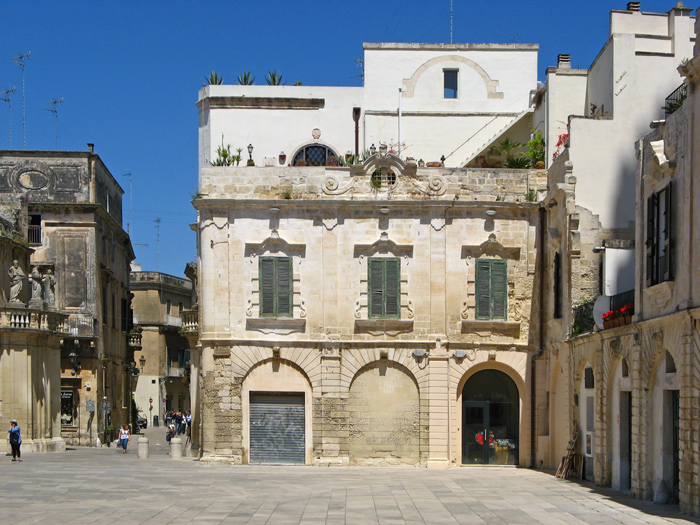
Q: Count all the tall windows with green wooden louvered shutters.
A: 3